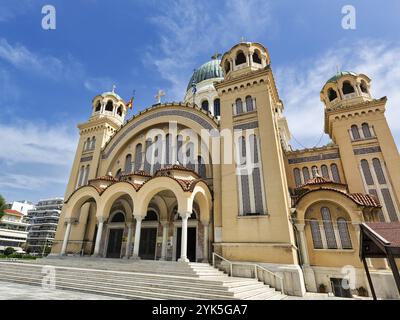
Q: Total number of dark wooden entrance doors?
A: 3